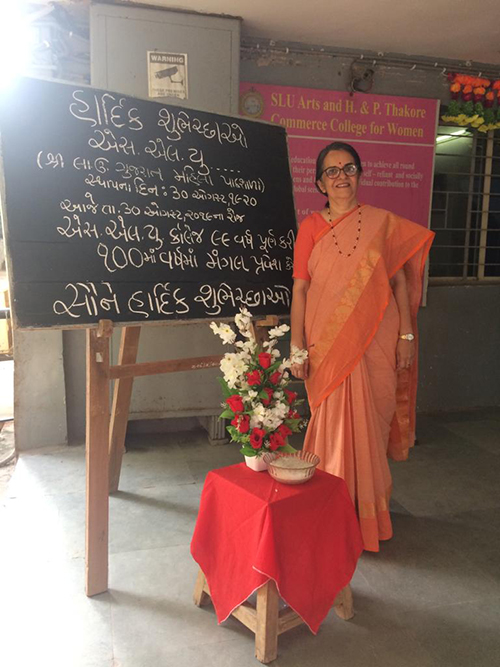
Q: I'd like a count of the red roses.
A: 11